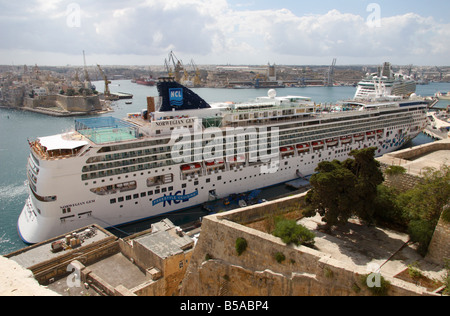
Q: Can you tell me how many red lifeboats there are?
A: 11